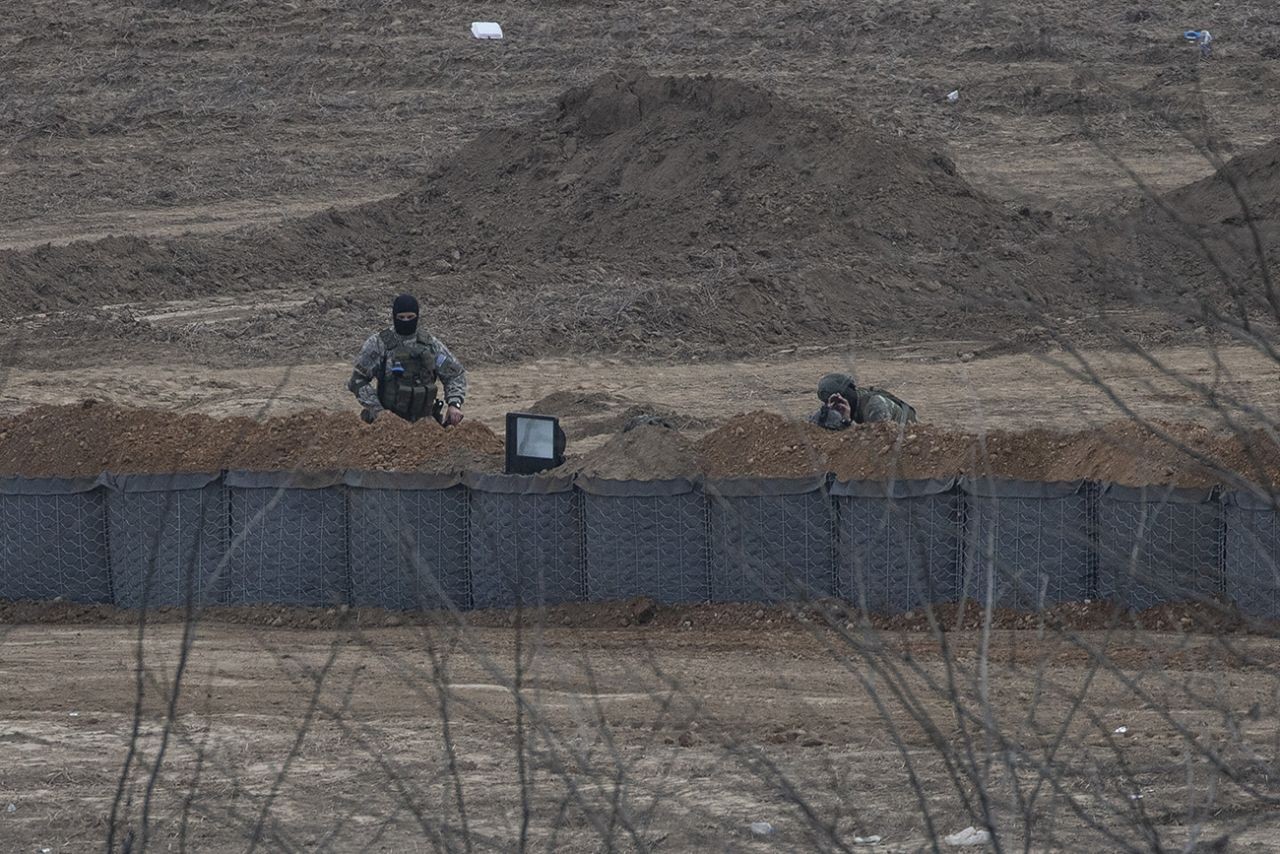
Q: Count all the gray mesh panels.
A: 11